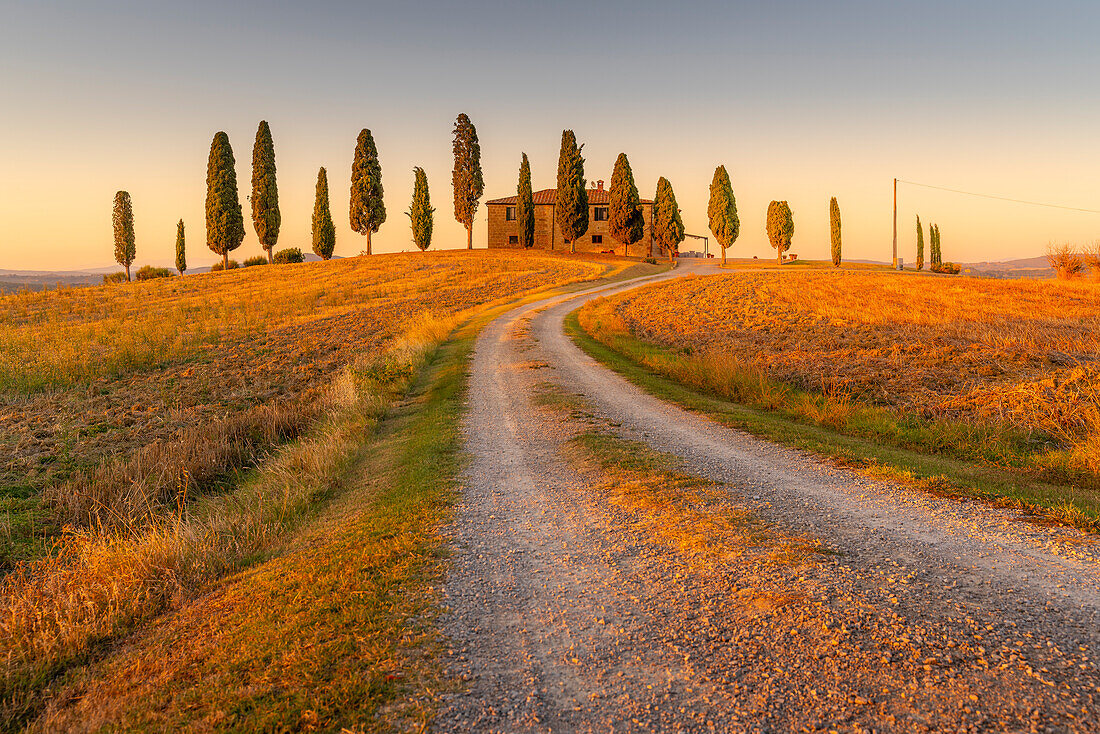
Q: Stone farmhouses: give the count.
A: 1